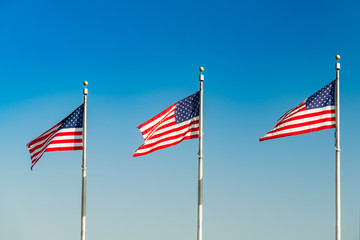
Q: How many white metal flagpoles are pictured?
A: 3